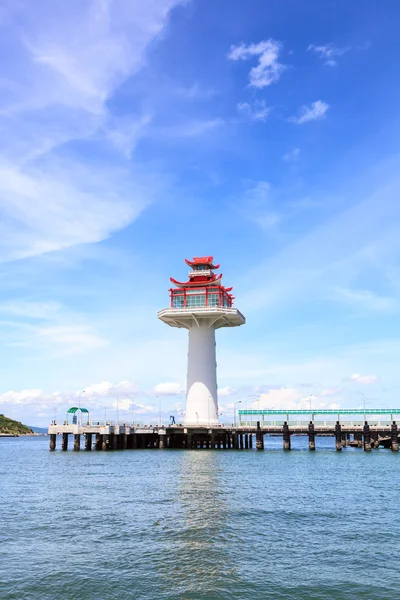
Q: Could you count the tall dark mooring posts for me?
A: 6